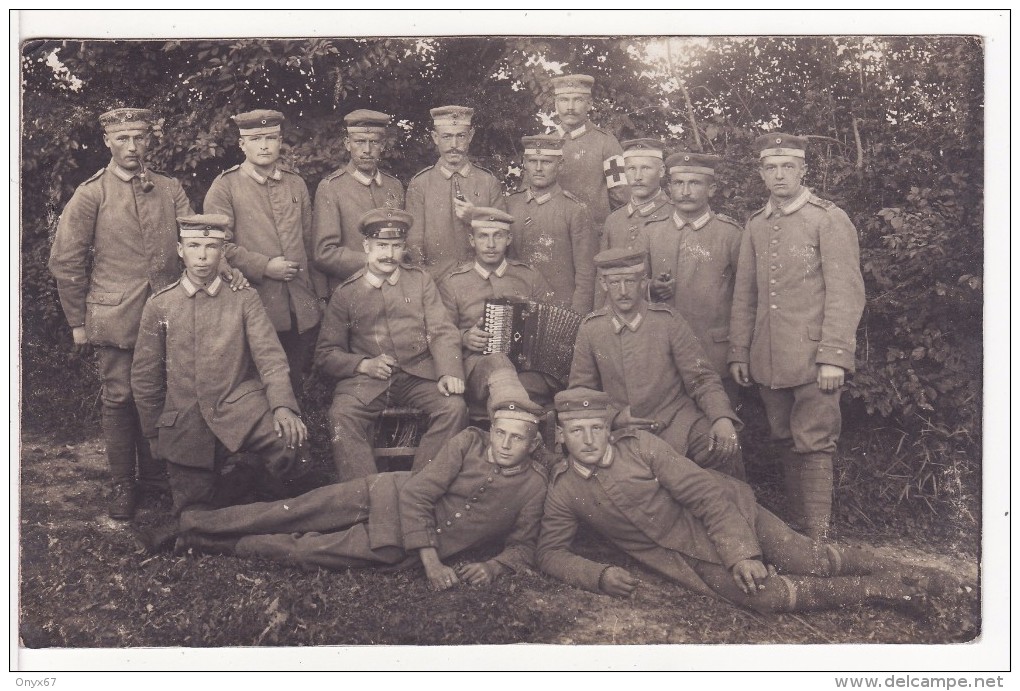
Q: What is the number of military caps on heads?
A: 15